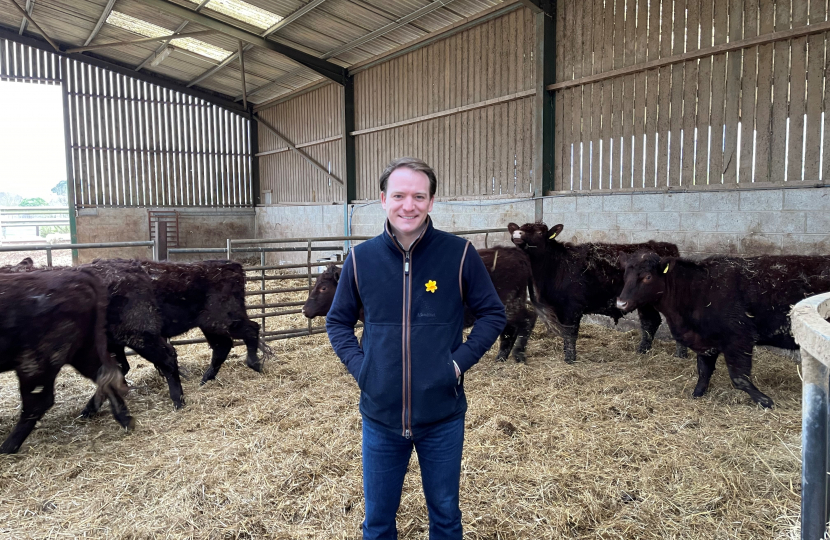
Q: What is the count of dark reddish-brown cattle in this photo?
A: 6